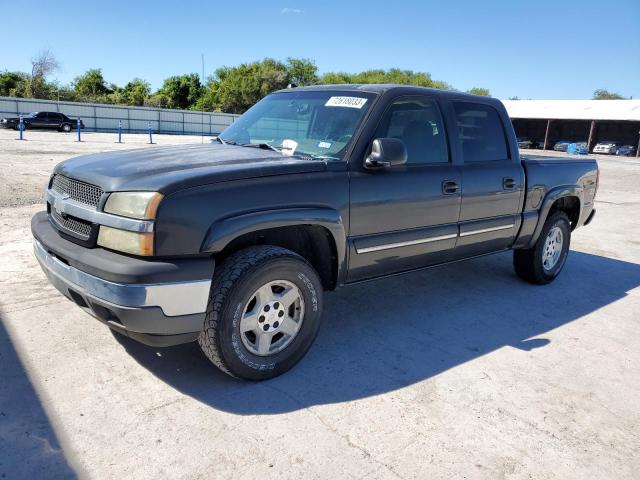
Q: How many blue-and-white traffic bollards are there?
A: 4